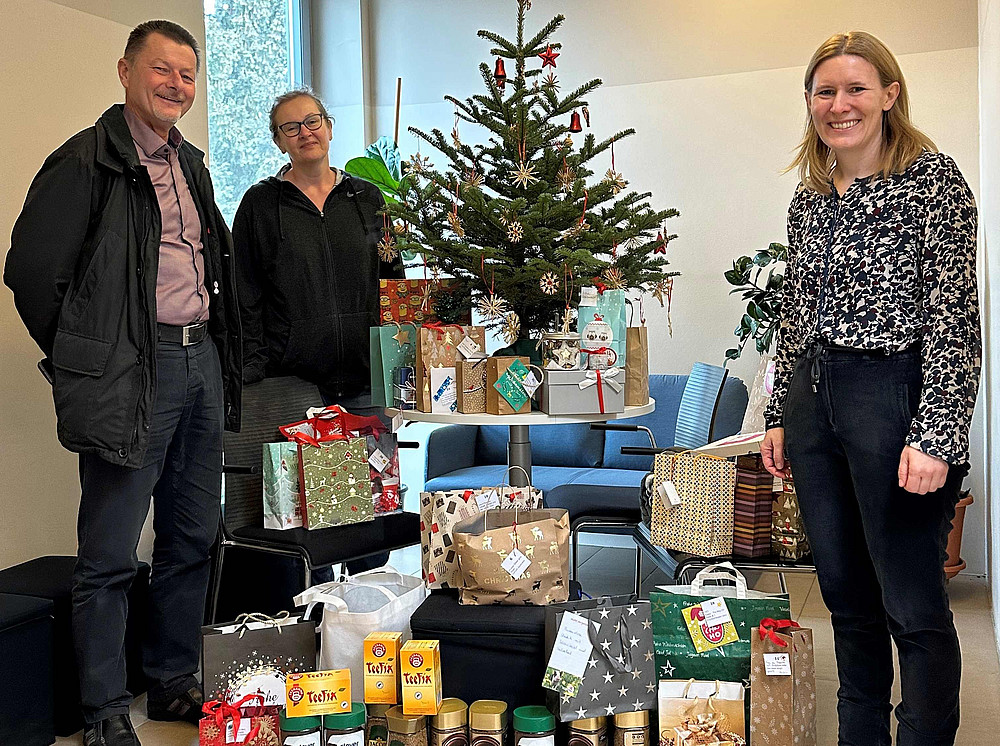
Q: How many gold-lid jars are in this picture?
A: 6